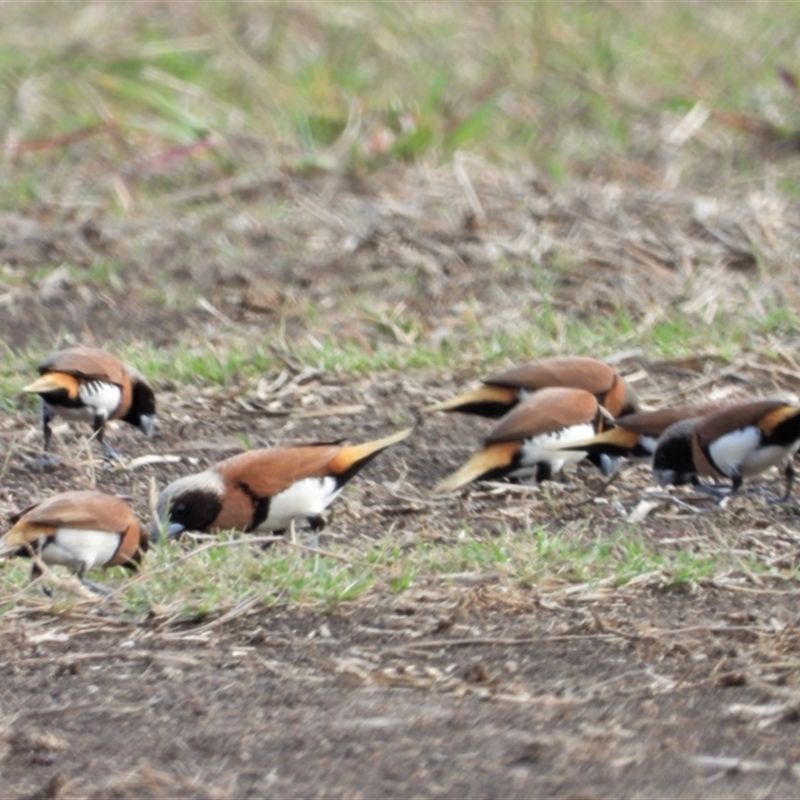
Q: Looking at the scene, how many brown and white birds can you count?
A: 7